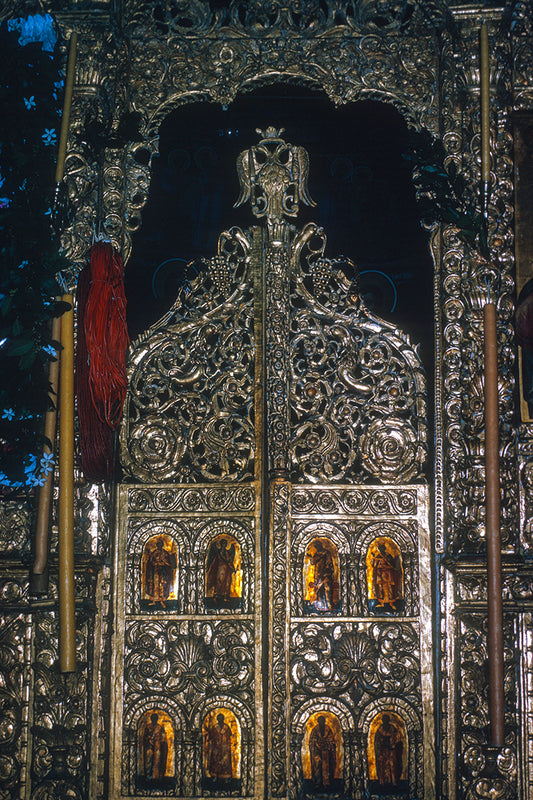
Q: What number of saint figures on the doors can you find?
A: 8